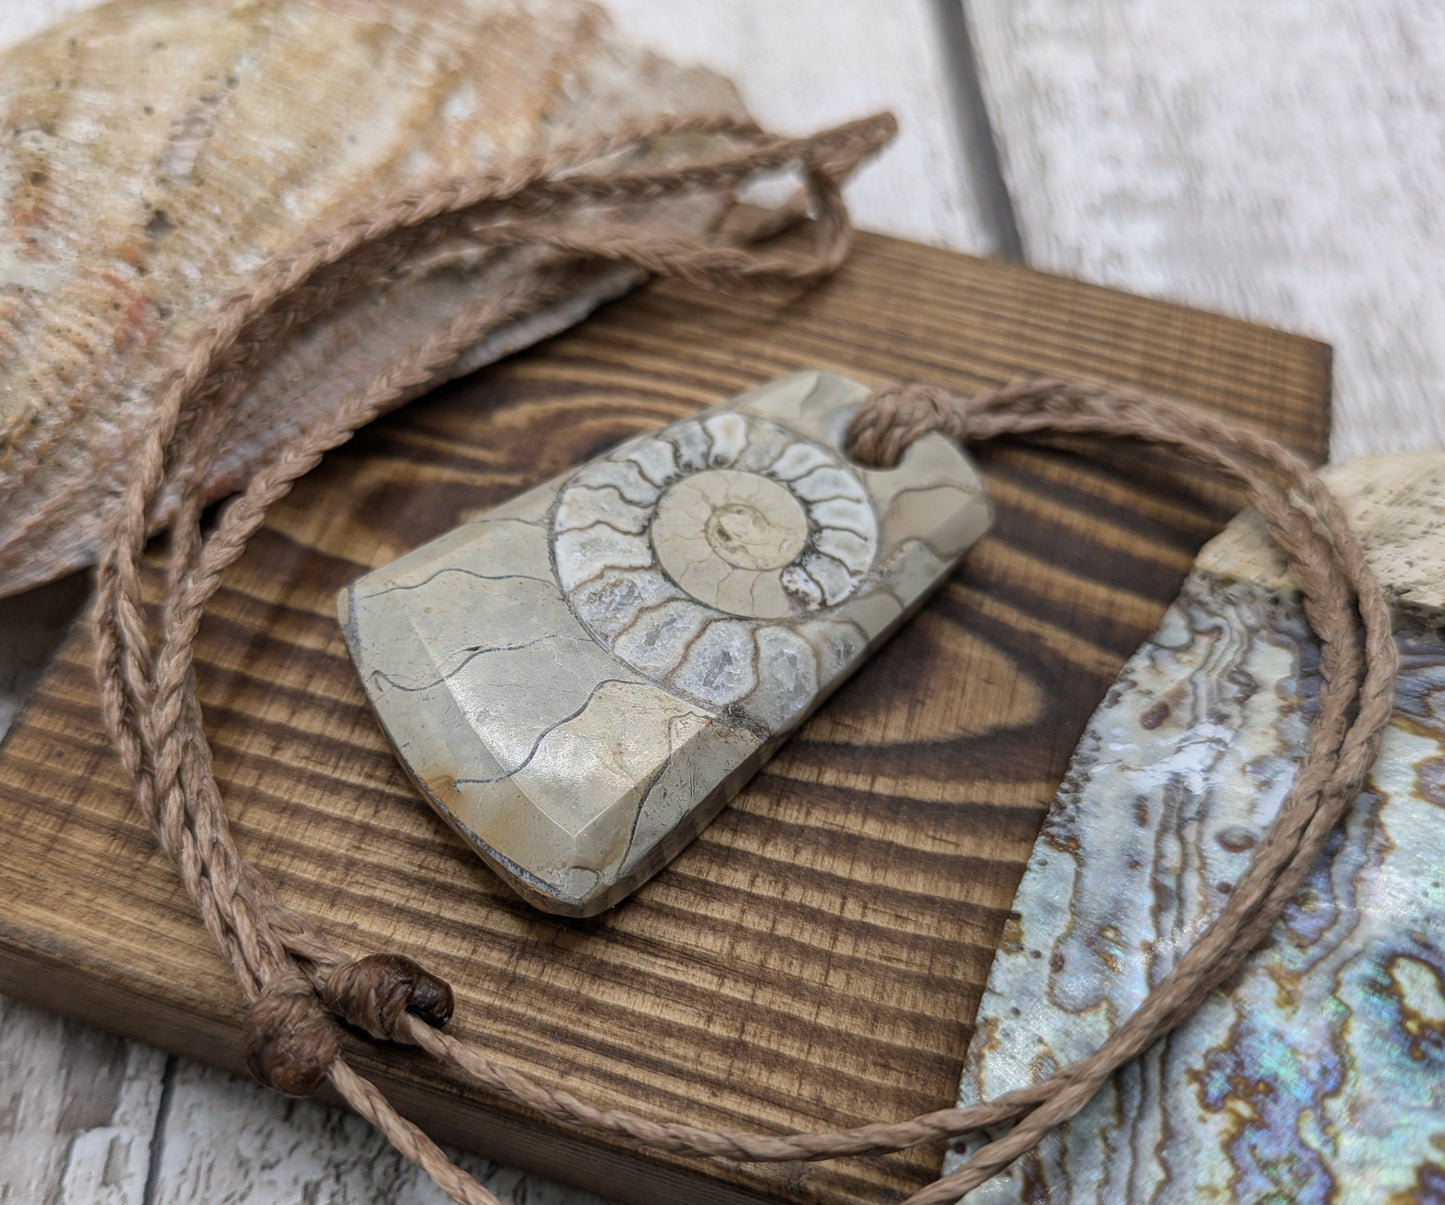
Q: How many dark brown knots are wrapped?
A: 2